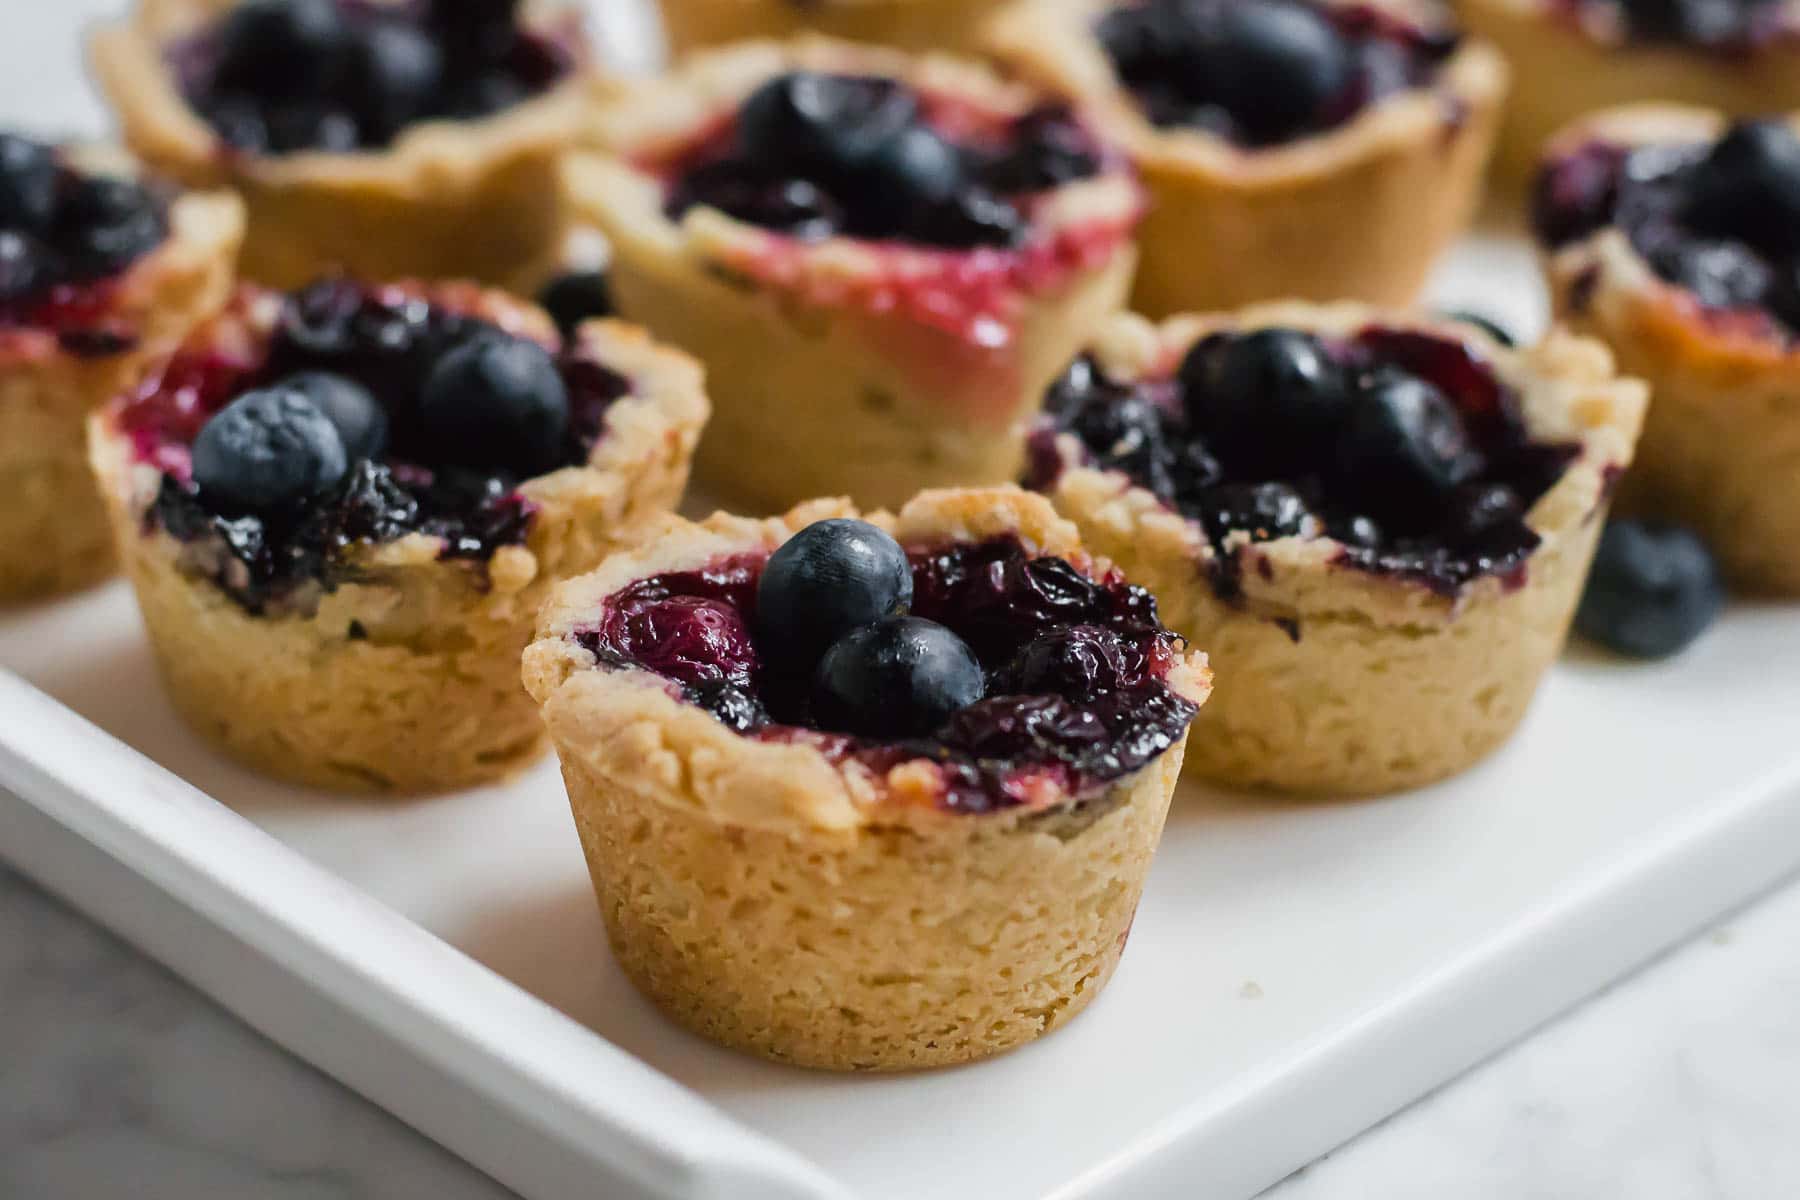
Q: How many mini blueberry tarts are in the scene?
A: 10